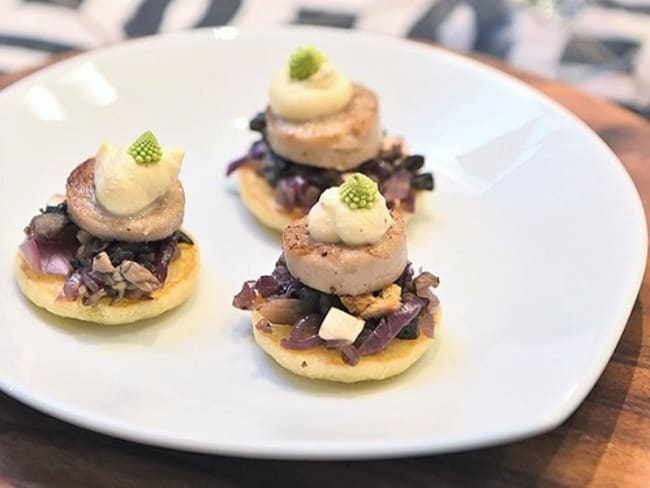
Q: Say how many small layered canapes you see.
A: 3